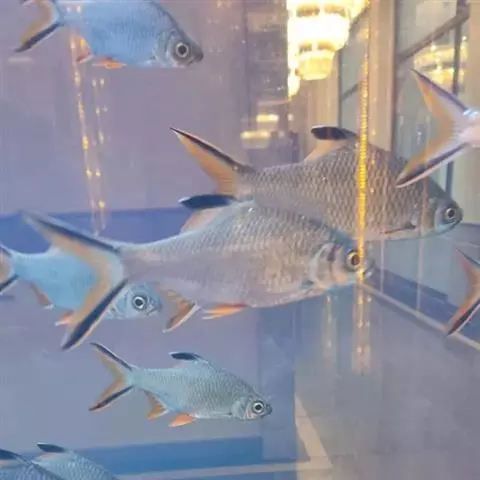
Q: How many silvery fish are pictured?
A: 9